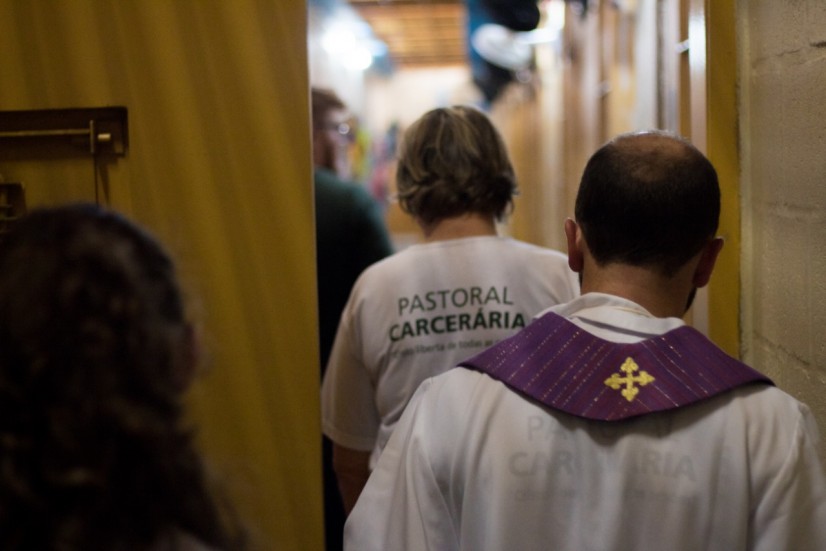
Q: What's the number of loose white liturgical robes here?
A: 1